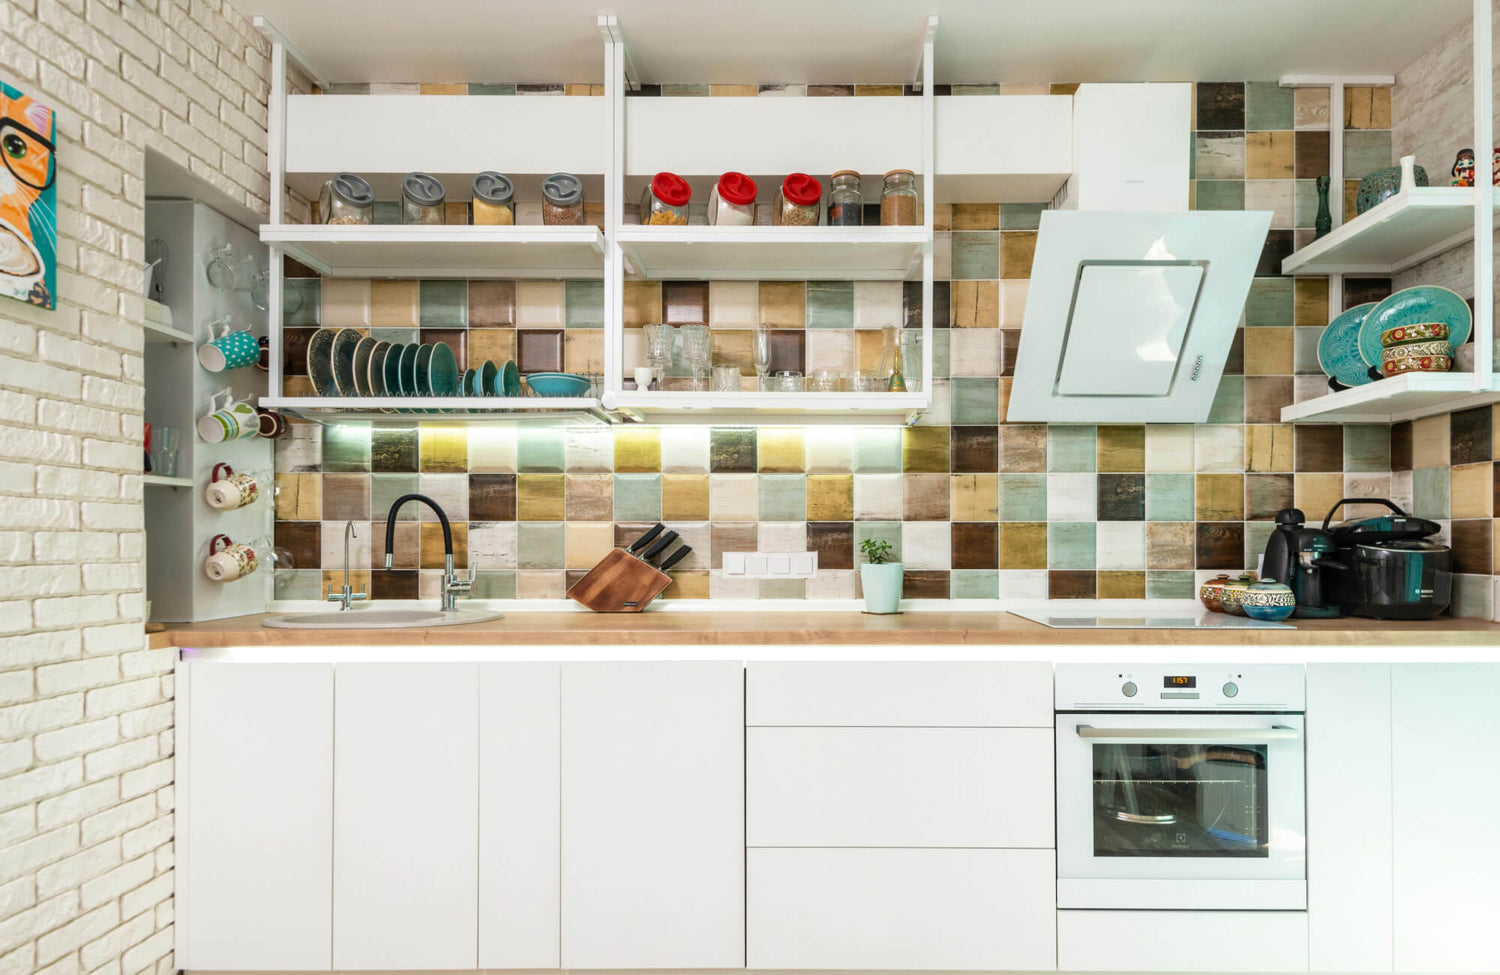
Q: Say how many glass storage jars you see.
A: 9